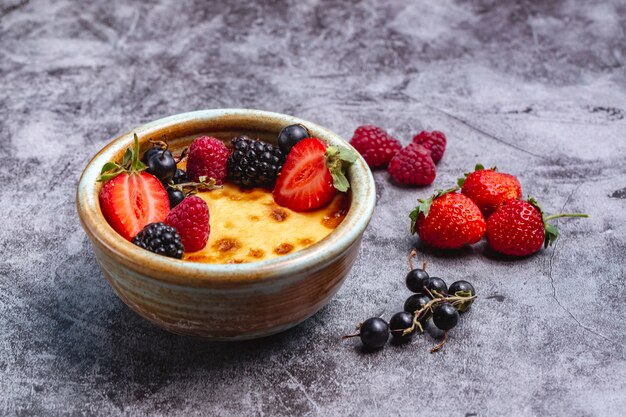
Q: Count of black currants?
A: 12